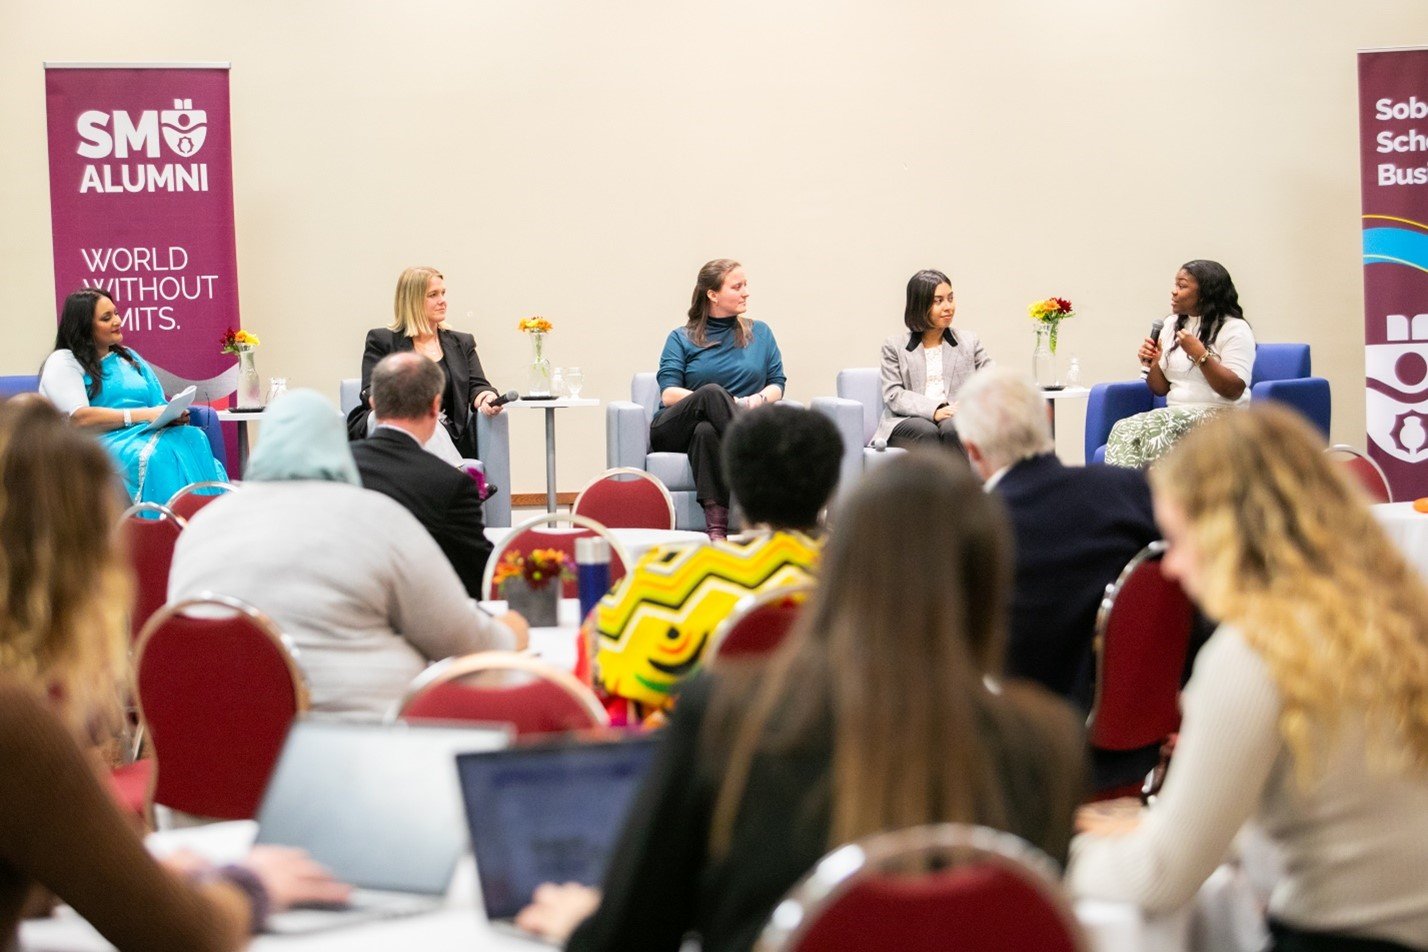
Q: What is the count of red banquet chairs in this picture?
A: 10